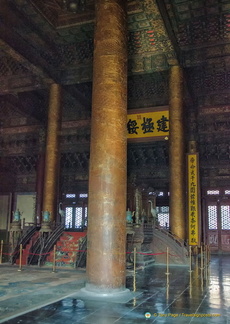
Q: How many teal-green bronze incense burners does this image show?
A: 3